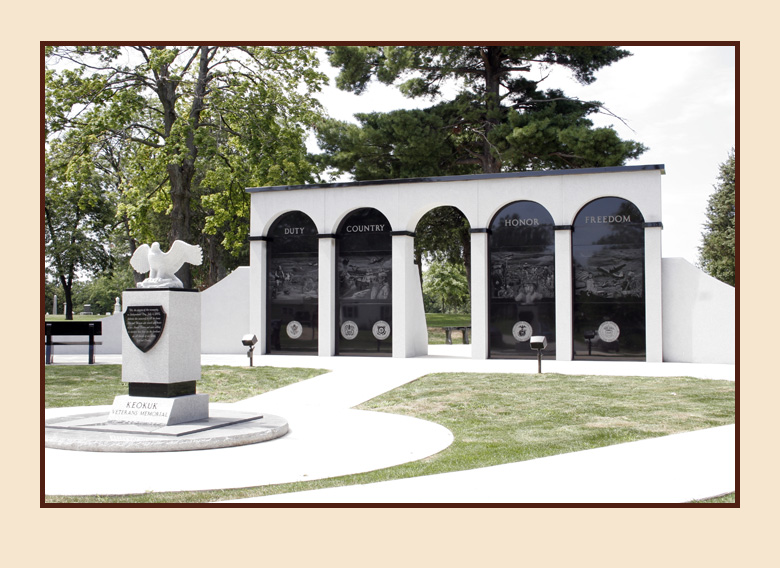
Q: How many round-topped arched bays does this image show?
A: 5